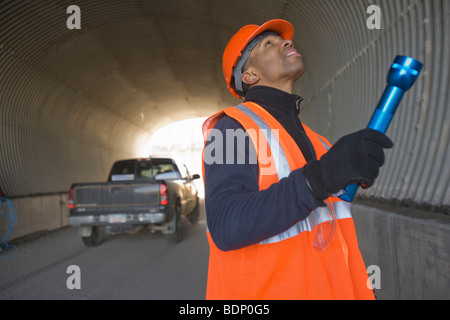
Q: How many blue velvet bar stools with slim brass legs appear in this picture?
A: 0